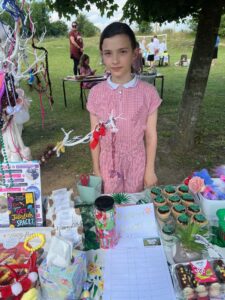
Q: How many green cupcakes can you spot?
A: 12